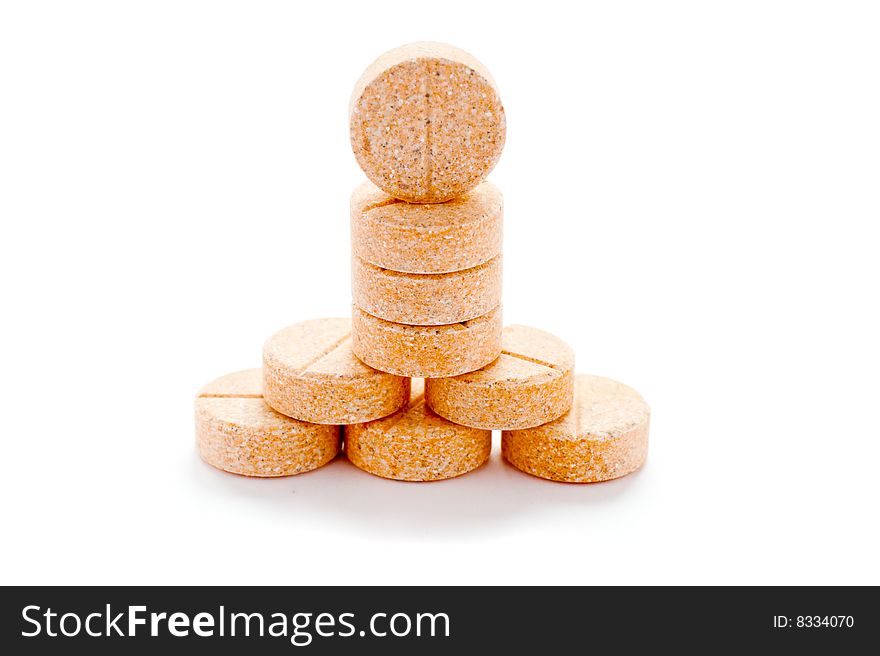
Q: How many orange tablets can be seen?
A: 9